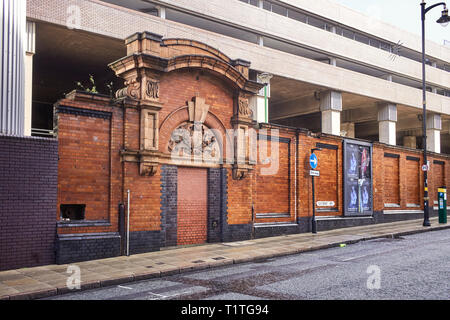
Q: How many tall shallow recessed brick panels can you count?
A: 6